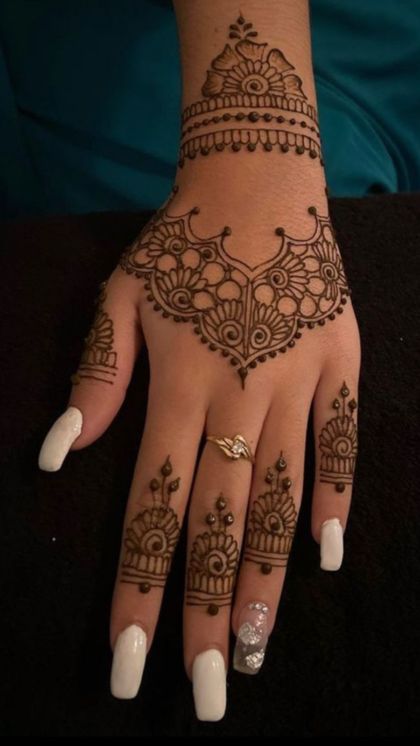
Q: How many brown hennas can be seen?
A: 7